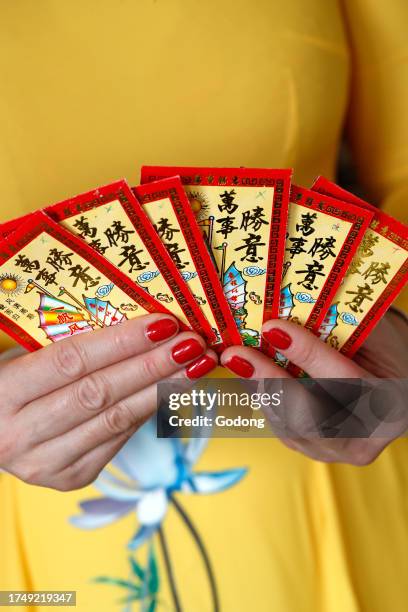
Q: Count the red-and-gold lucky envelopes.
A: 6